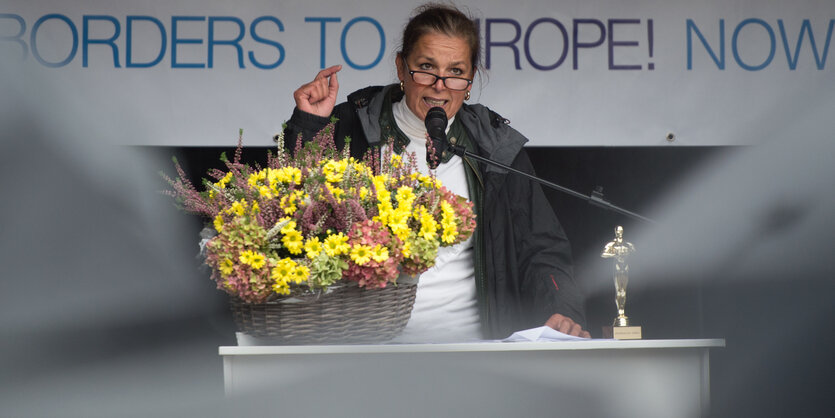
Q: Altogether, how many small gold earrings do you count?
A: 2